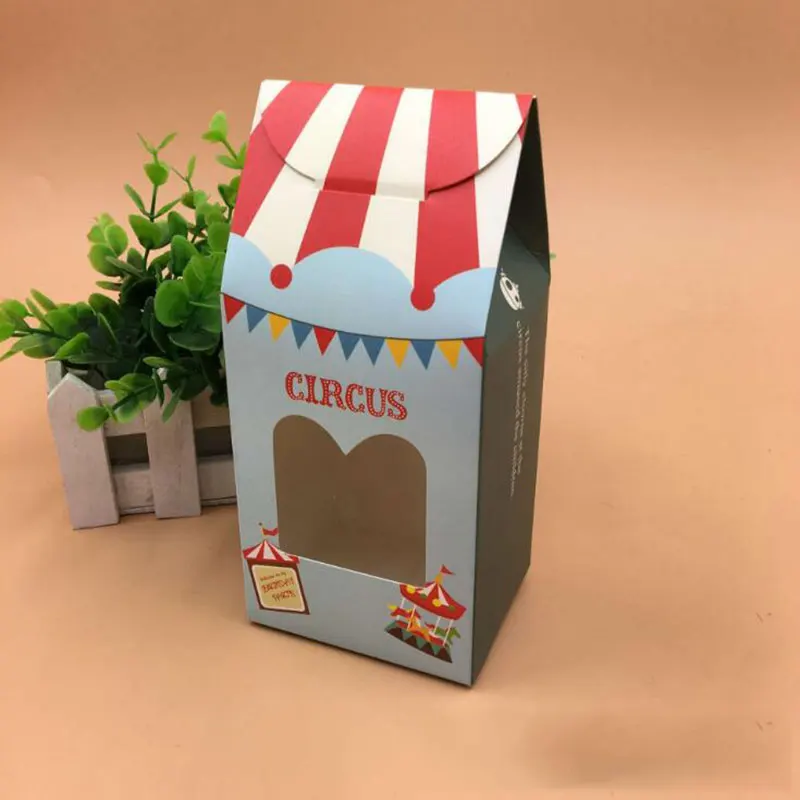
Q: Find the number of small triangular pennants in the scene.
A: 11